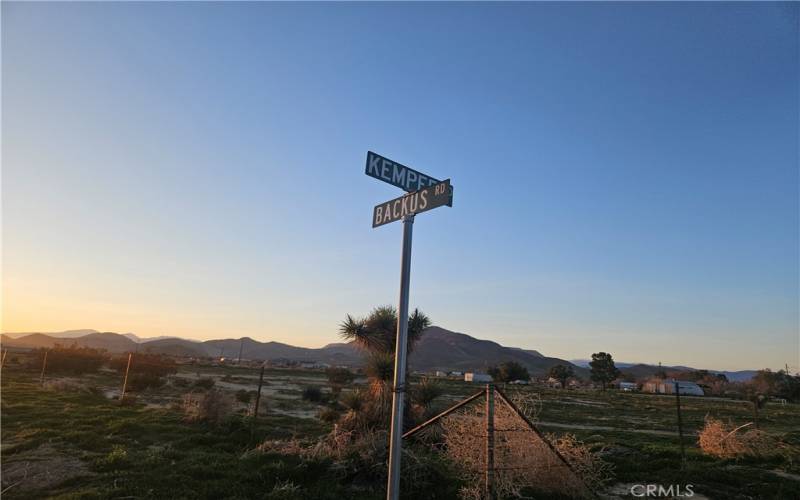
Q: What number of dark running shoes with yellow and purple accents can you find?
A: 0